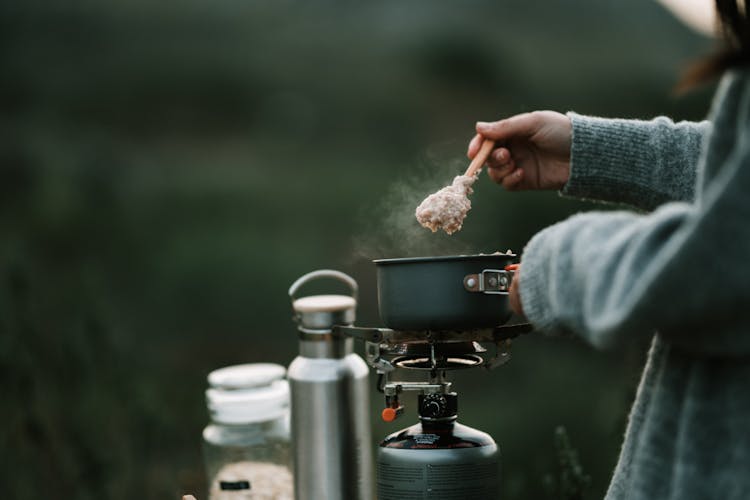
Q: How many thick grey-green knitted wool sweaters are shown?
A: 1